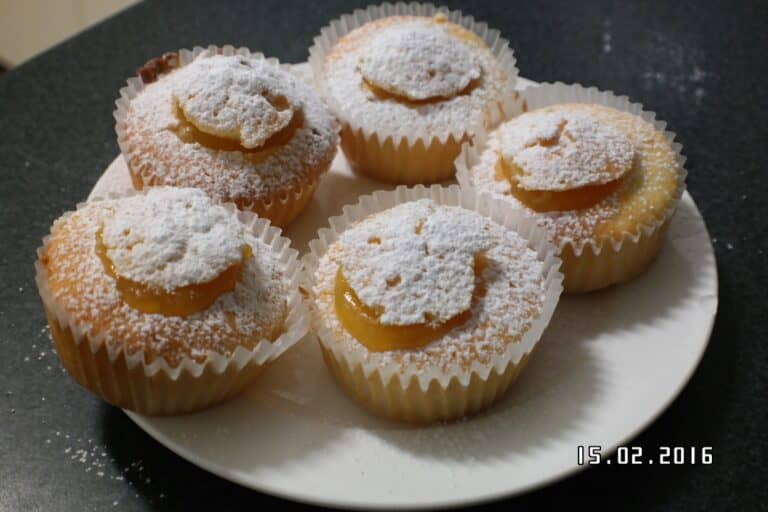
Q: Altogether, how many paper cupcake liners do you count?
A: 5